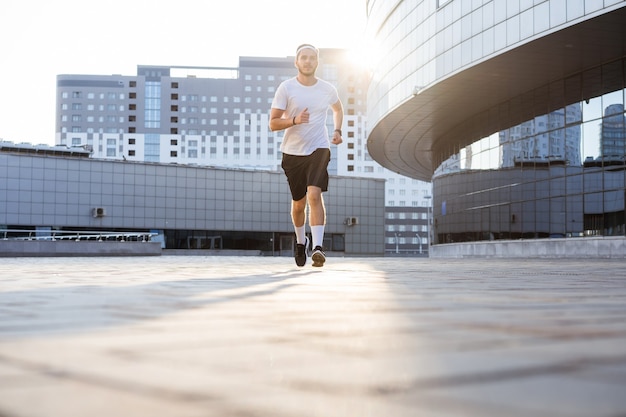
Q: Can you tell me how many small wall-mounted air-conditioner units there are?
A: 2